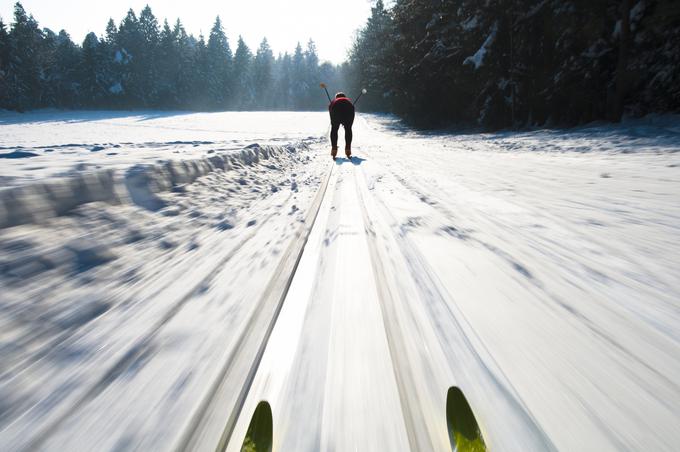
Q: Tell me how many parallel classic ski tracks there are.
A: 2